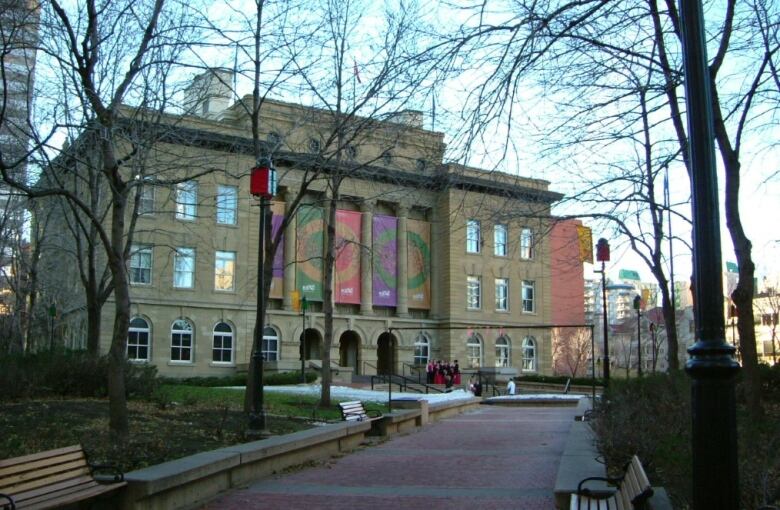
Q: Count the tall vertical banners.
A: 5